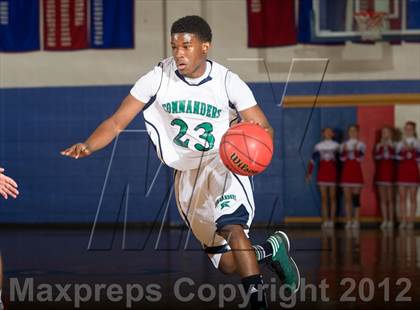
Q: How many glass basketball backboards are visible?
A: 1